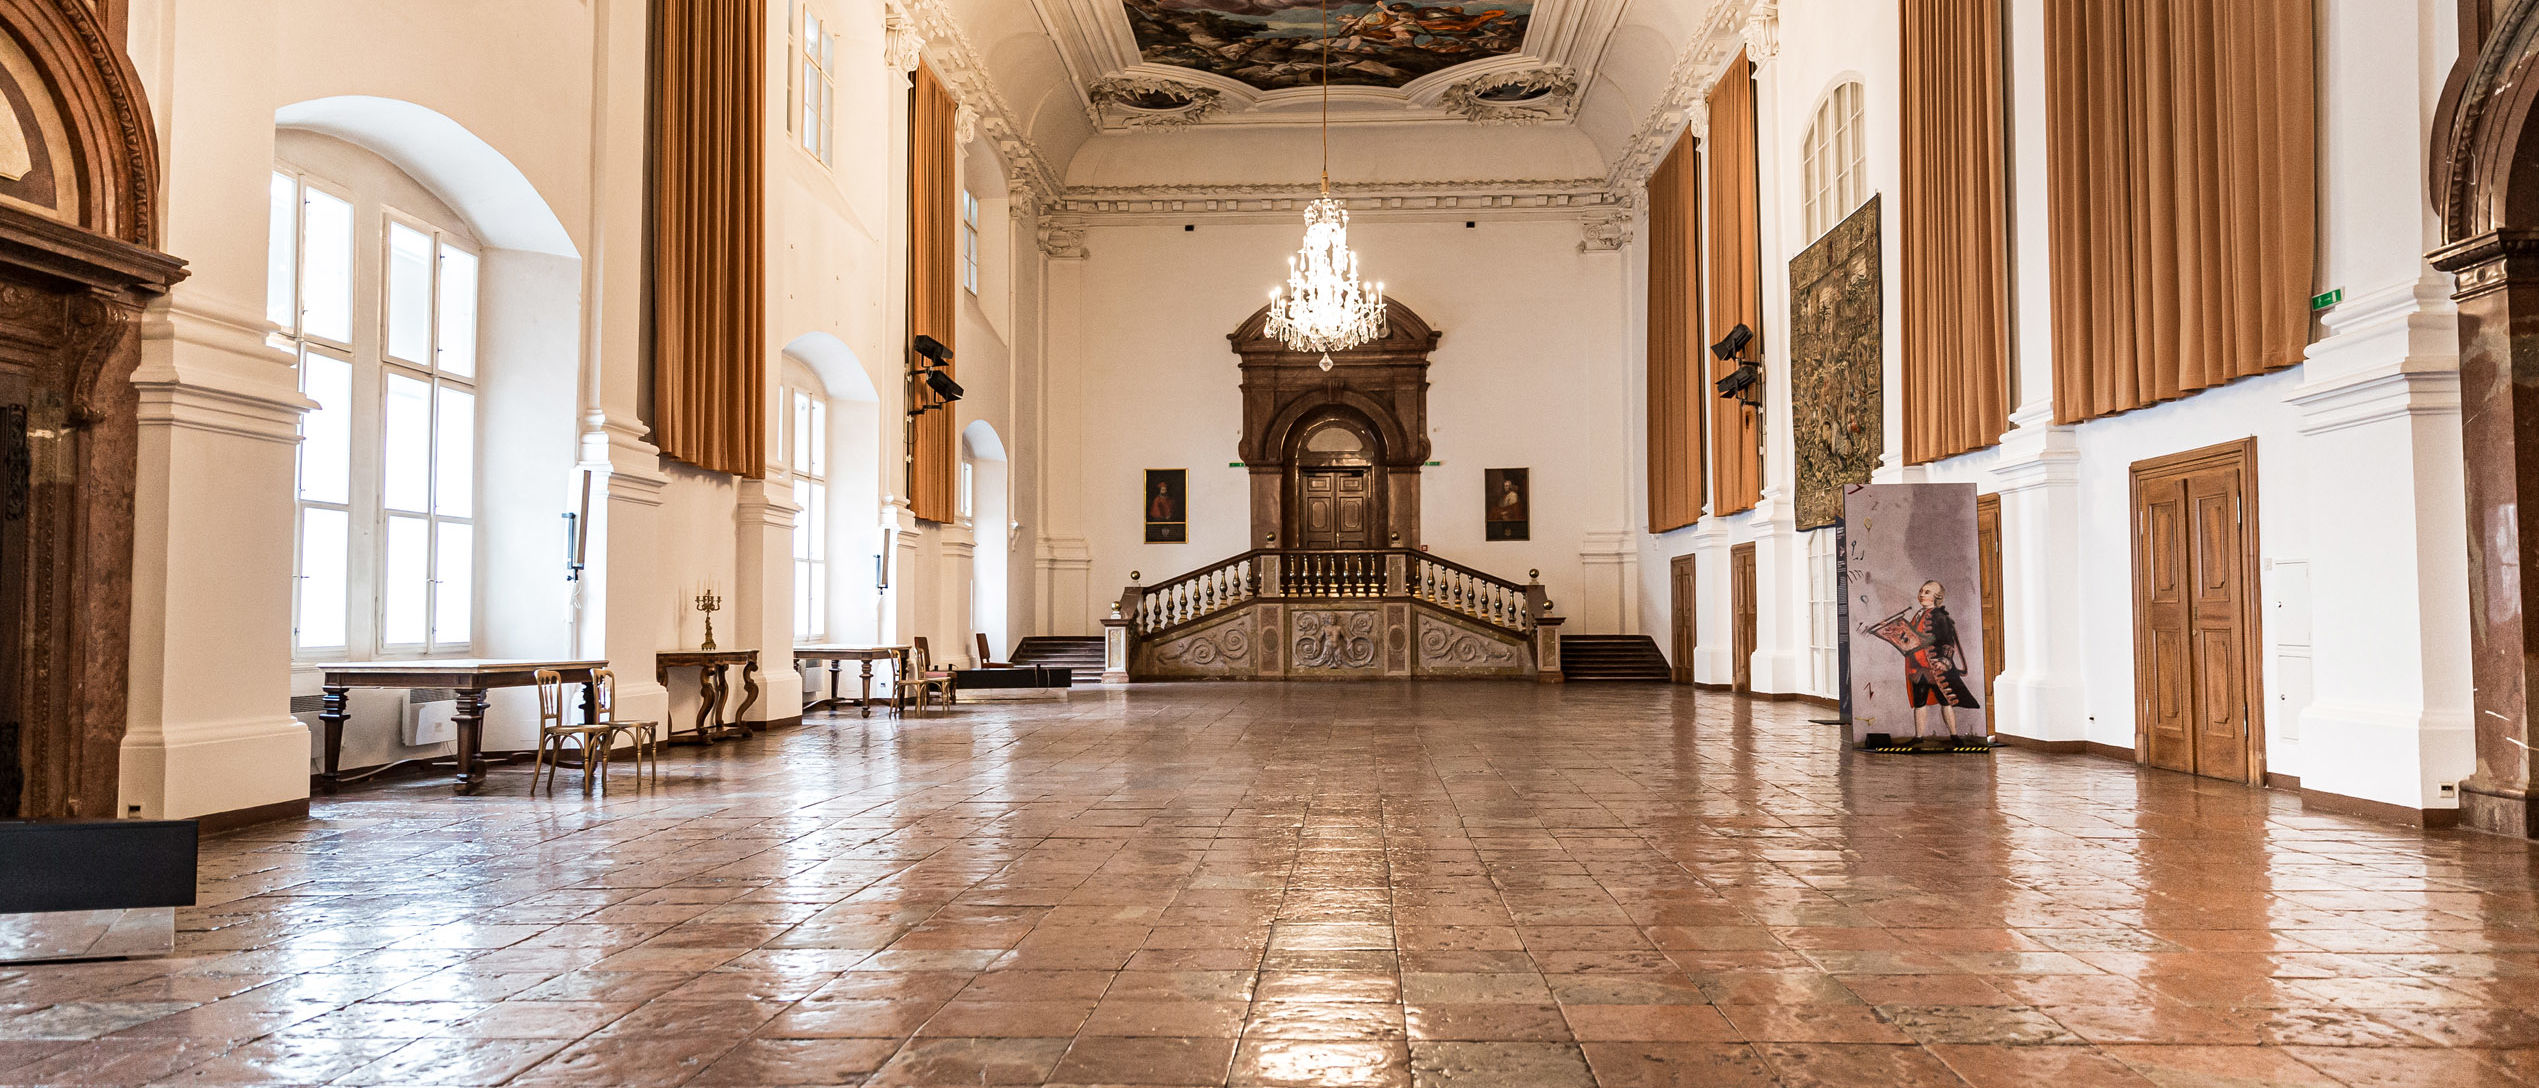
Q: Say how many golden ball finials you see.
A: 6